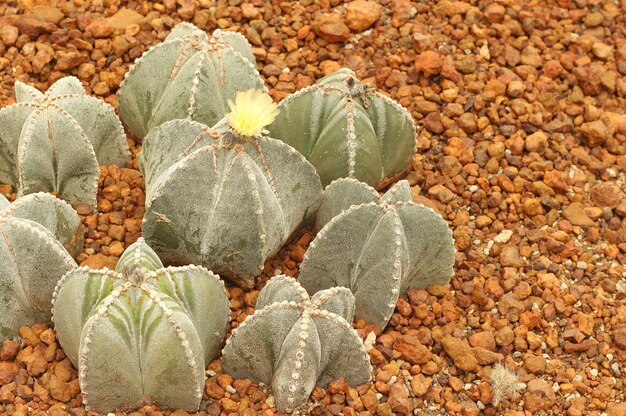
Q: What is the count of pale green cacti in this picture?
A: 8